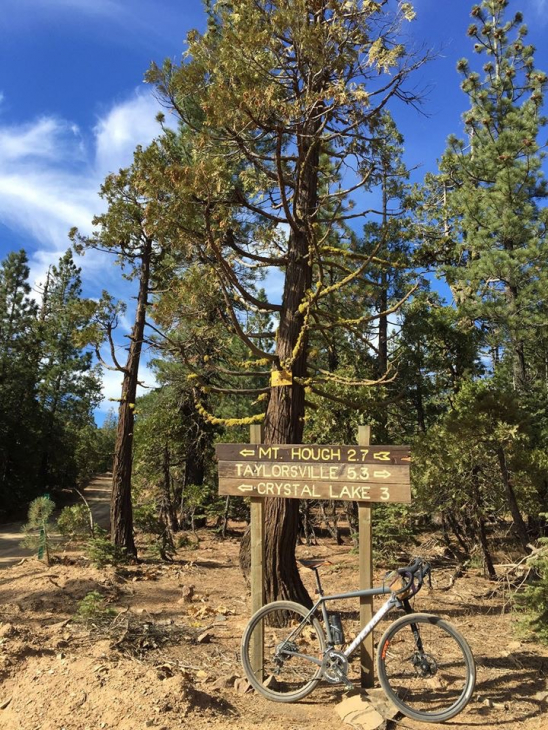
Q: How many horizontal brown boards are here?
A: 3